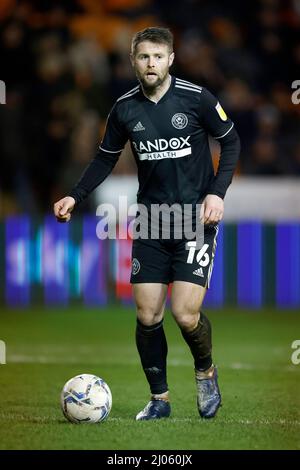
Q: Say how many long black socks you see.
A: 2